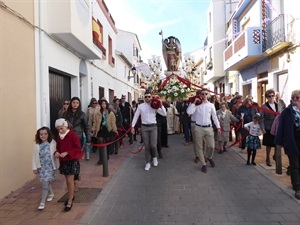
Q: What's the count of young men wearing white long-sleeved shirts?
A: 2